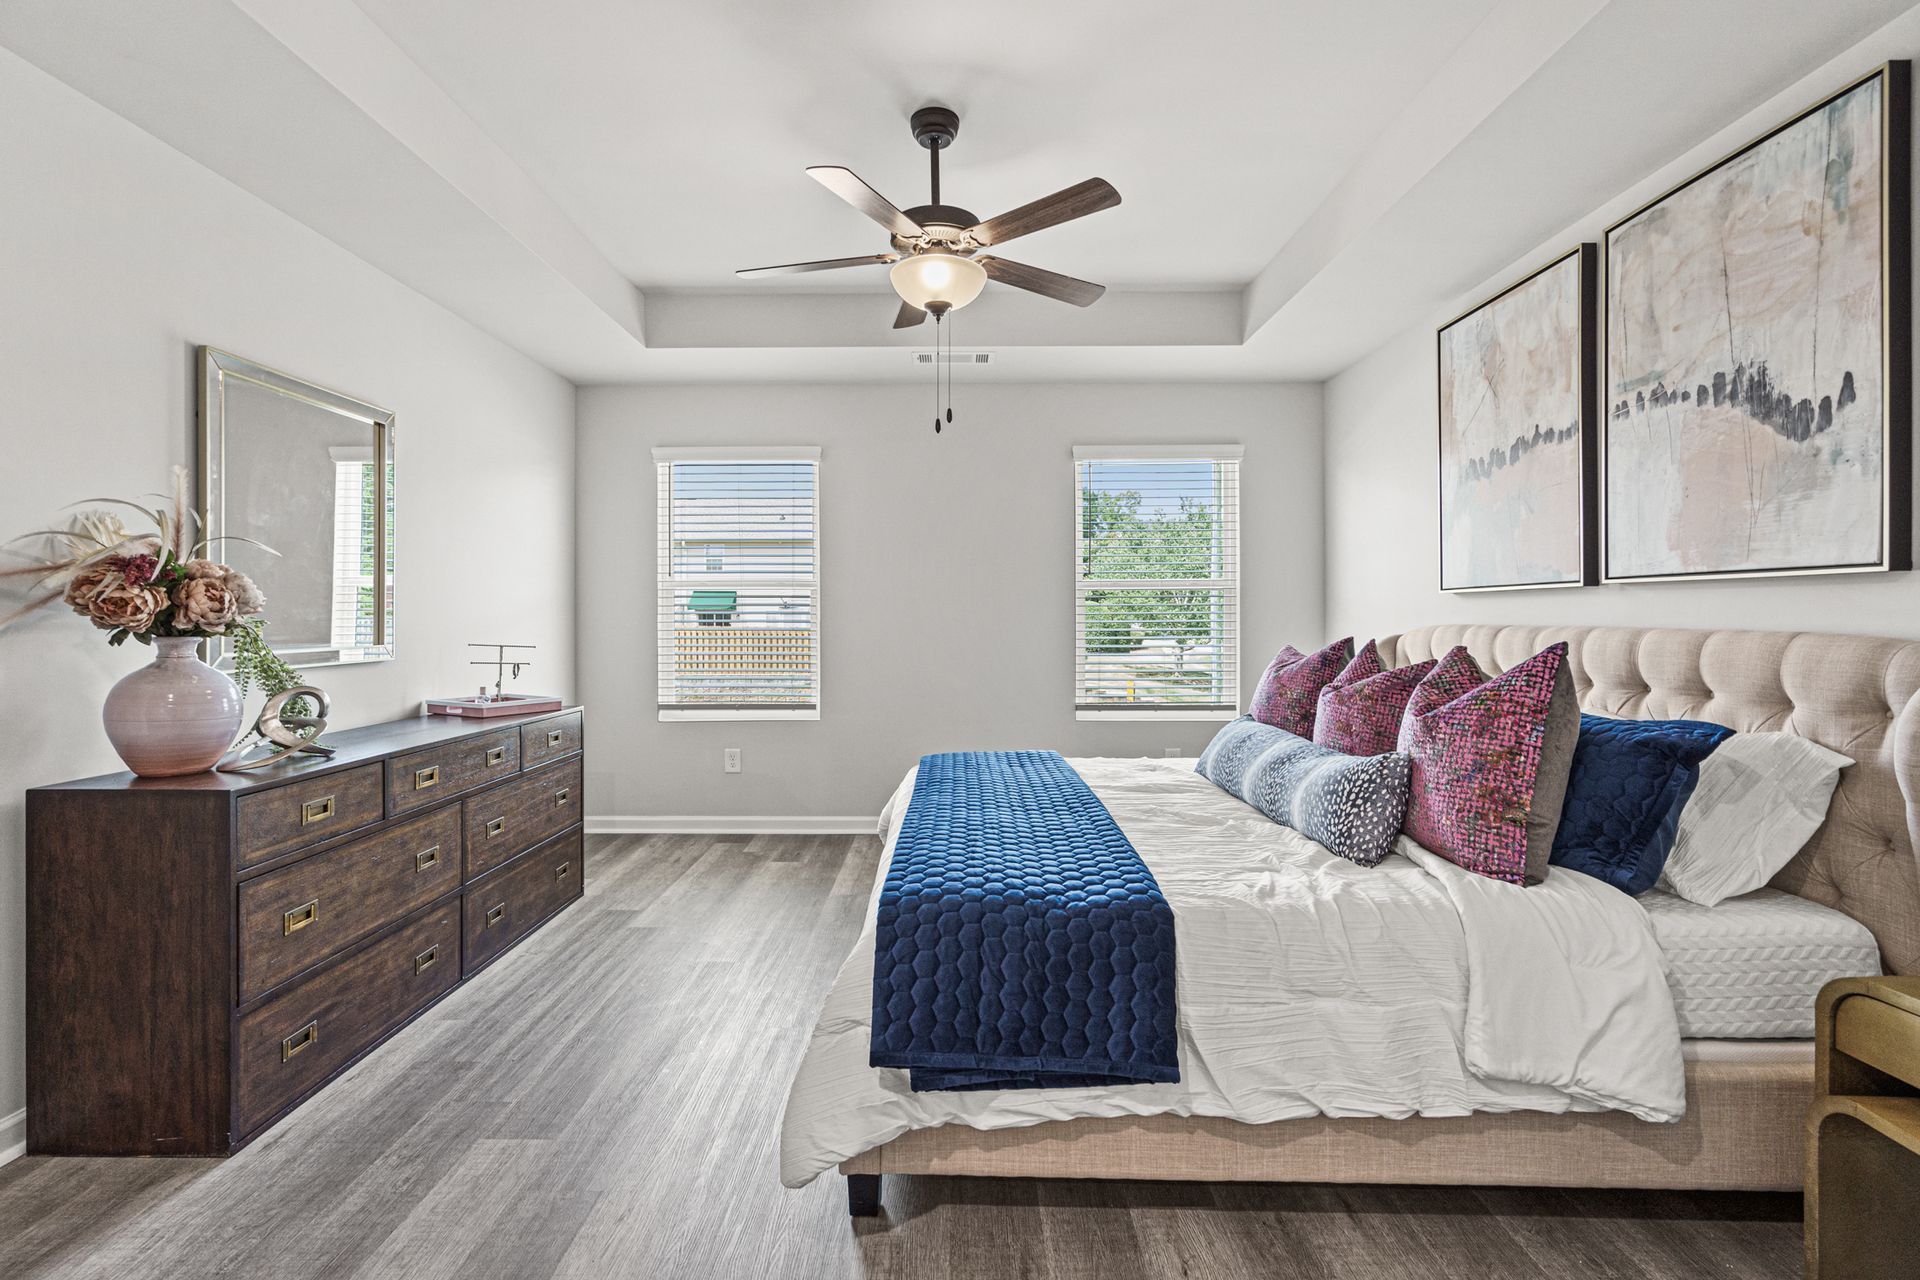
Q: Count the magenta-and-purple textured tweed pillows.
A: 3